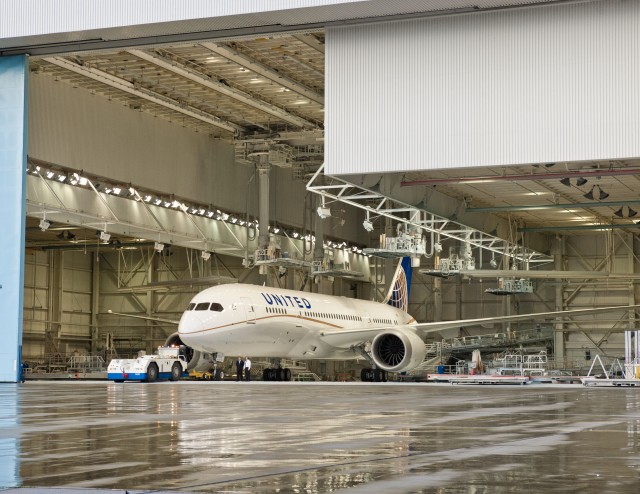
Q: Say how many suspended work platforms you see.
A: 5